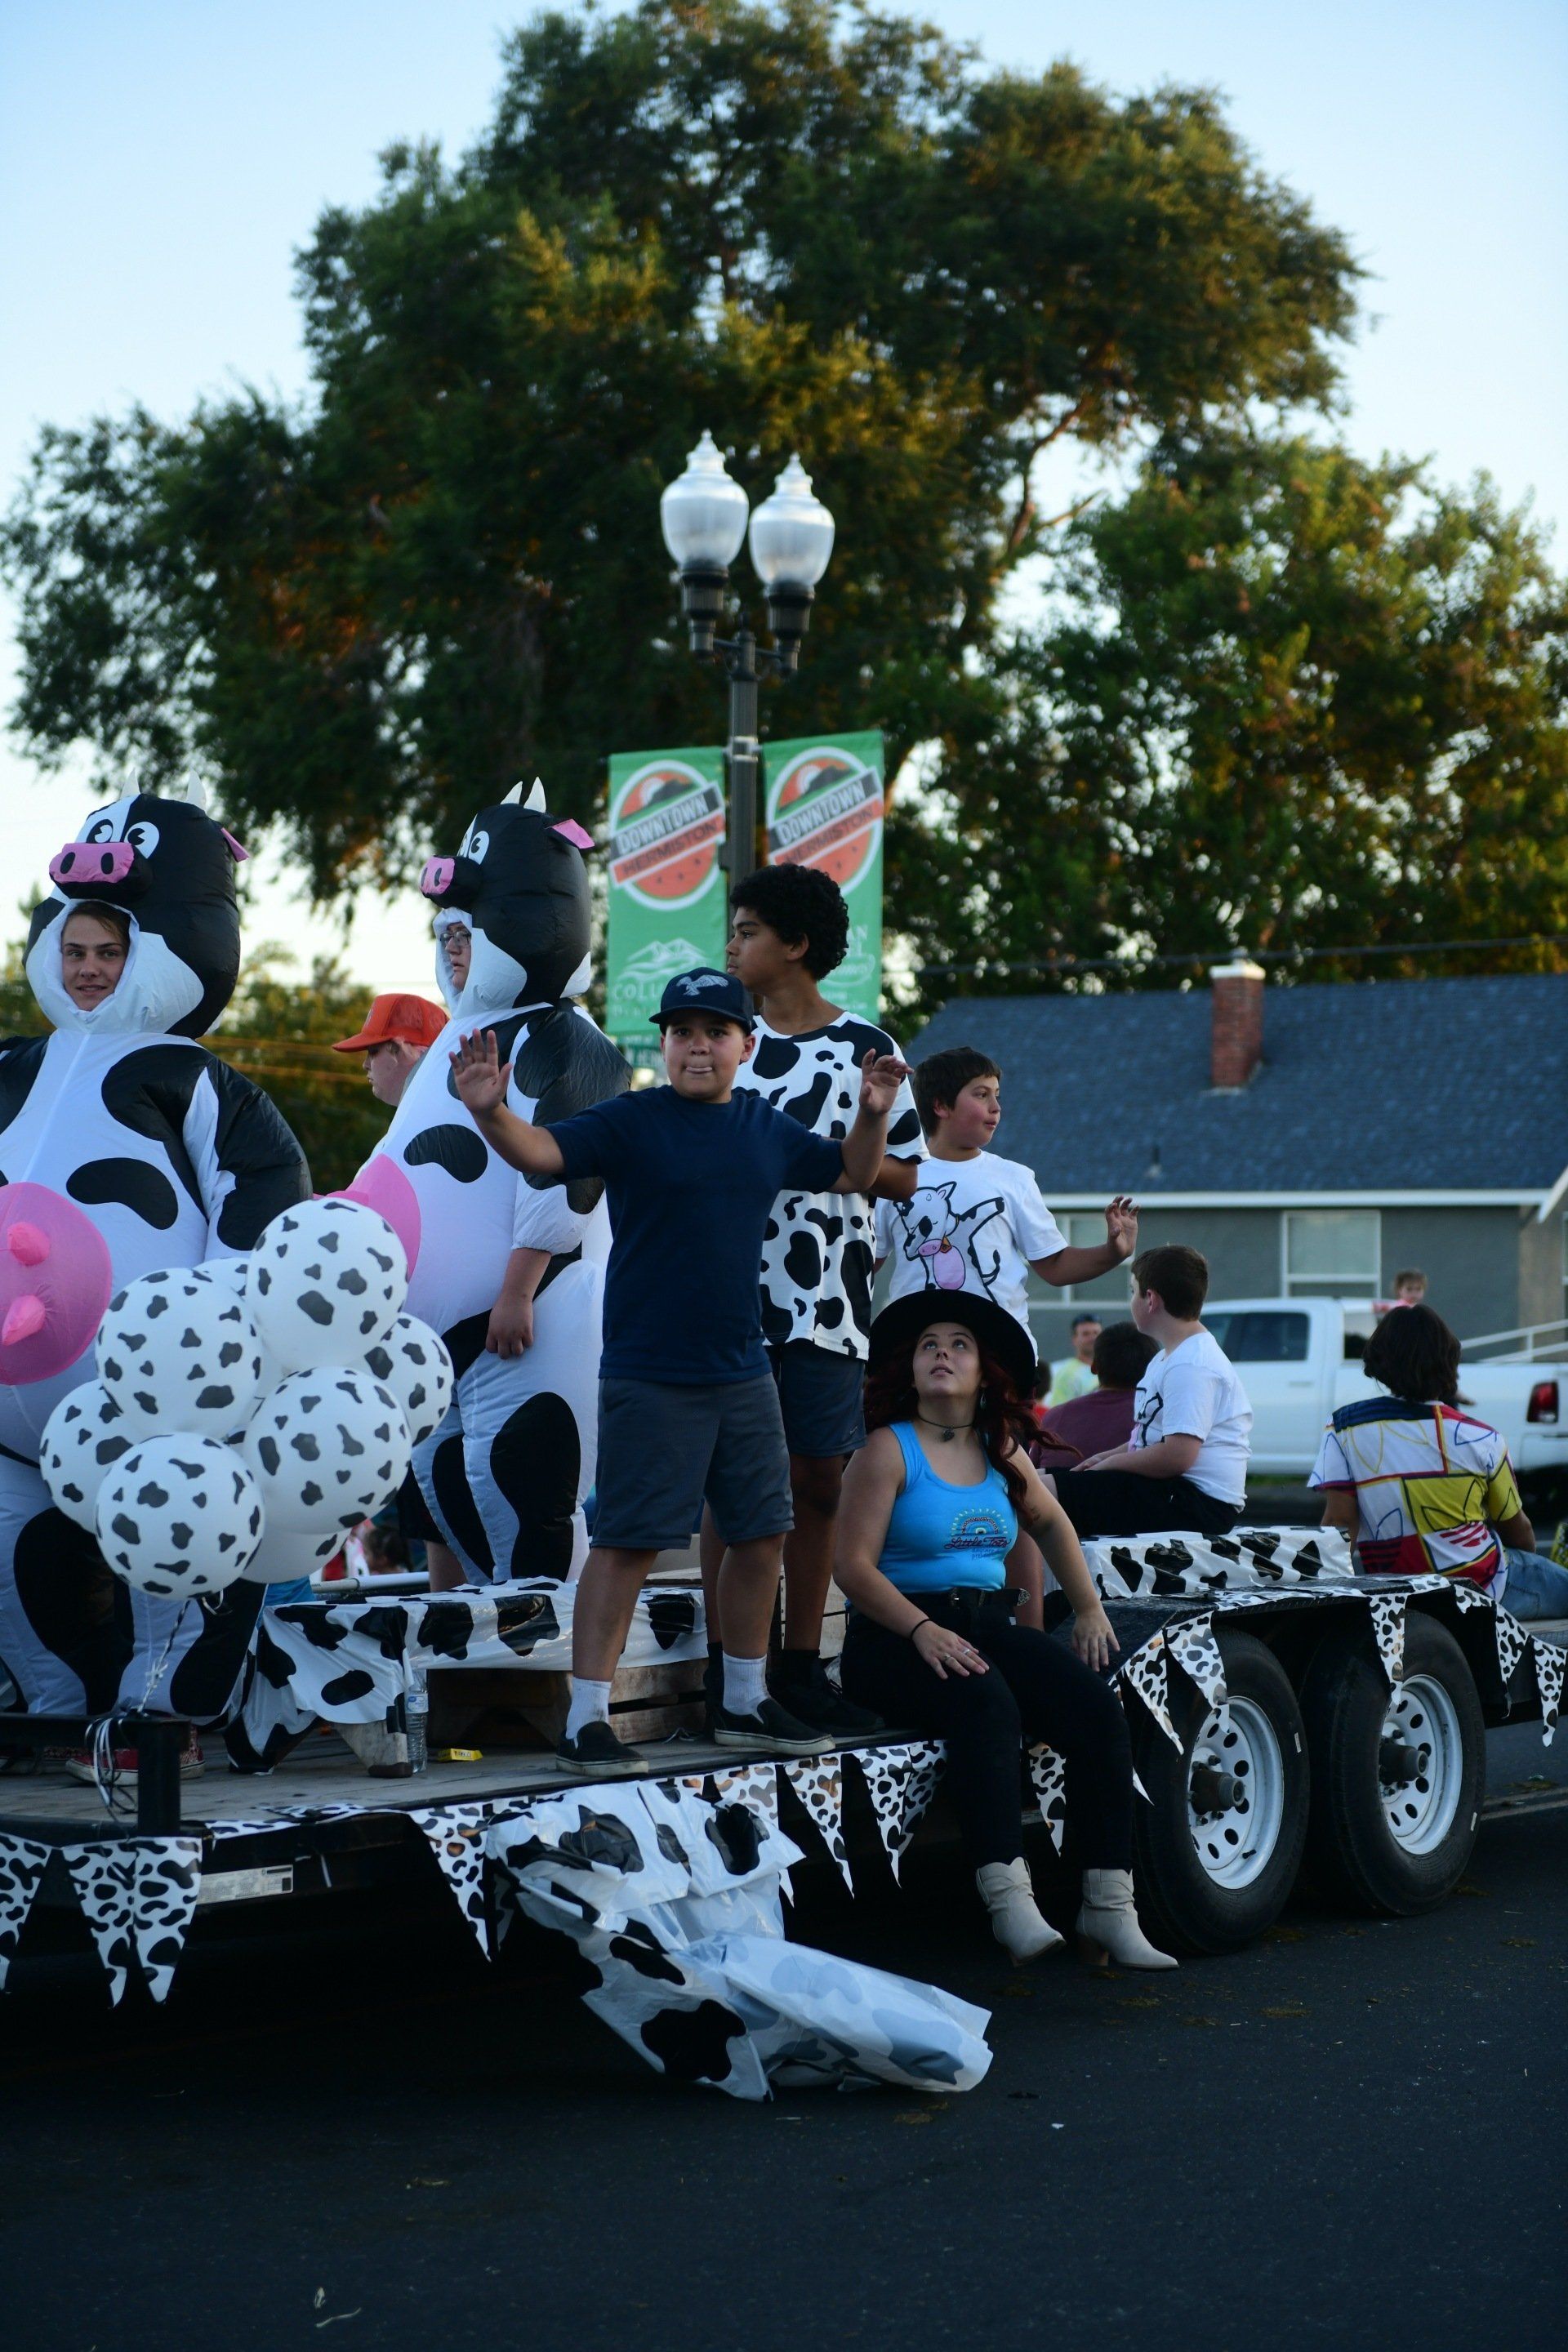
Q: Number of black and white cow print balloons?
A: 8